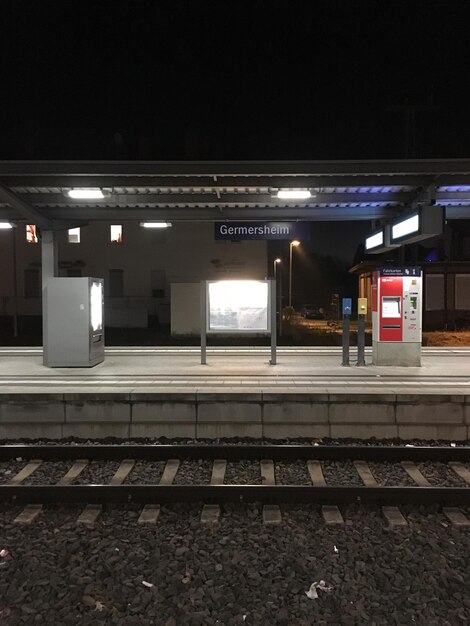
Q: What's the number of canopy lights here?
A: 4